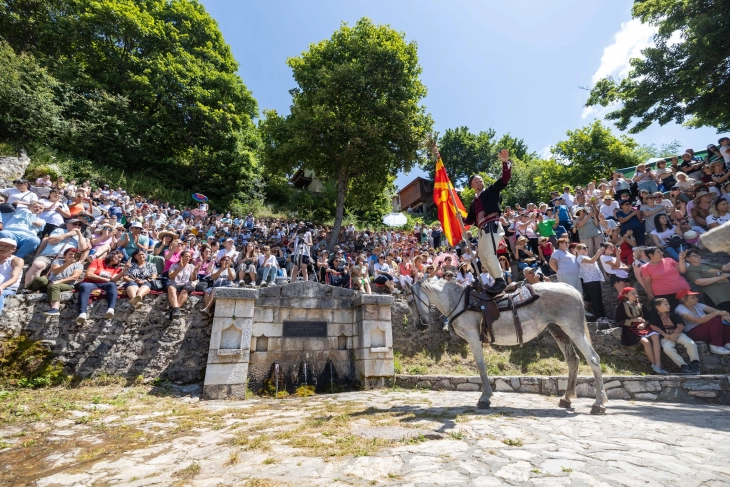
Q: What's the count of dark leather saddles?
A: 1